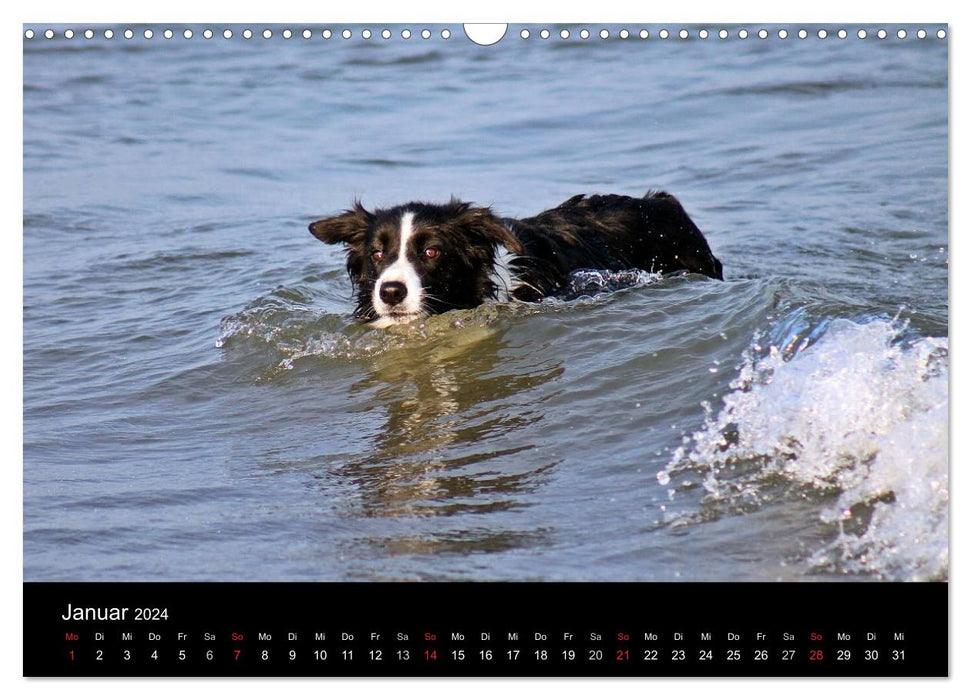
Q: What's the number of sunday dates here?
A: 4